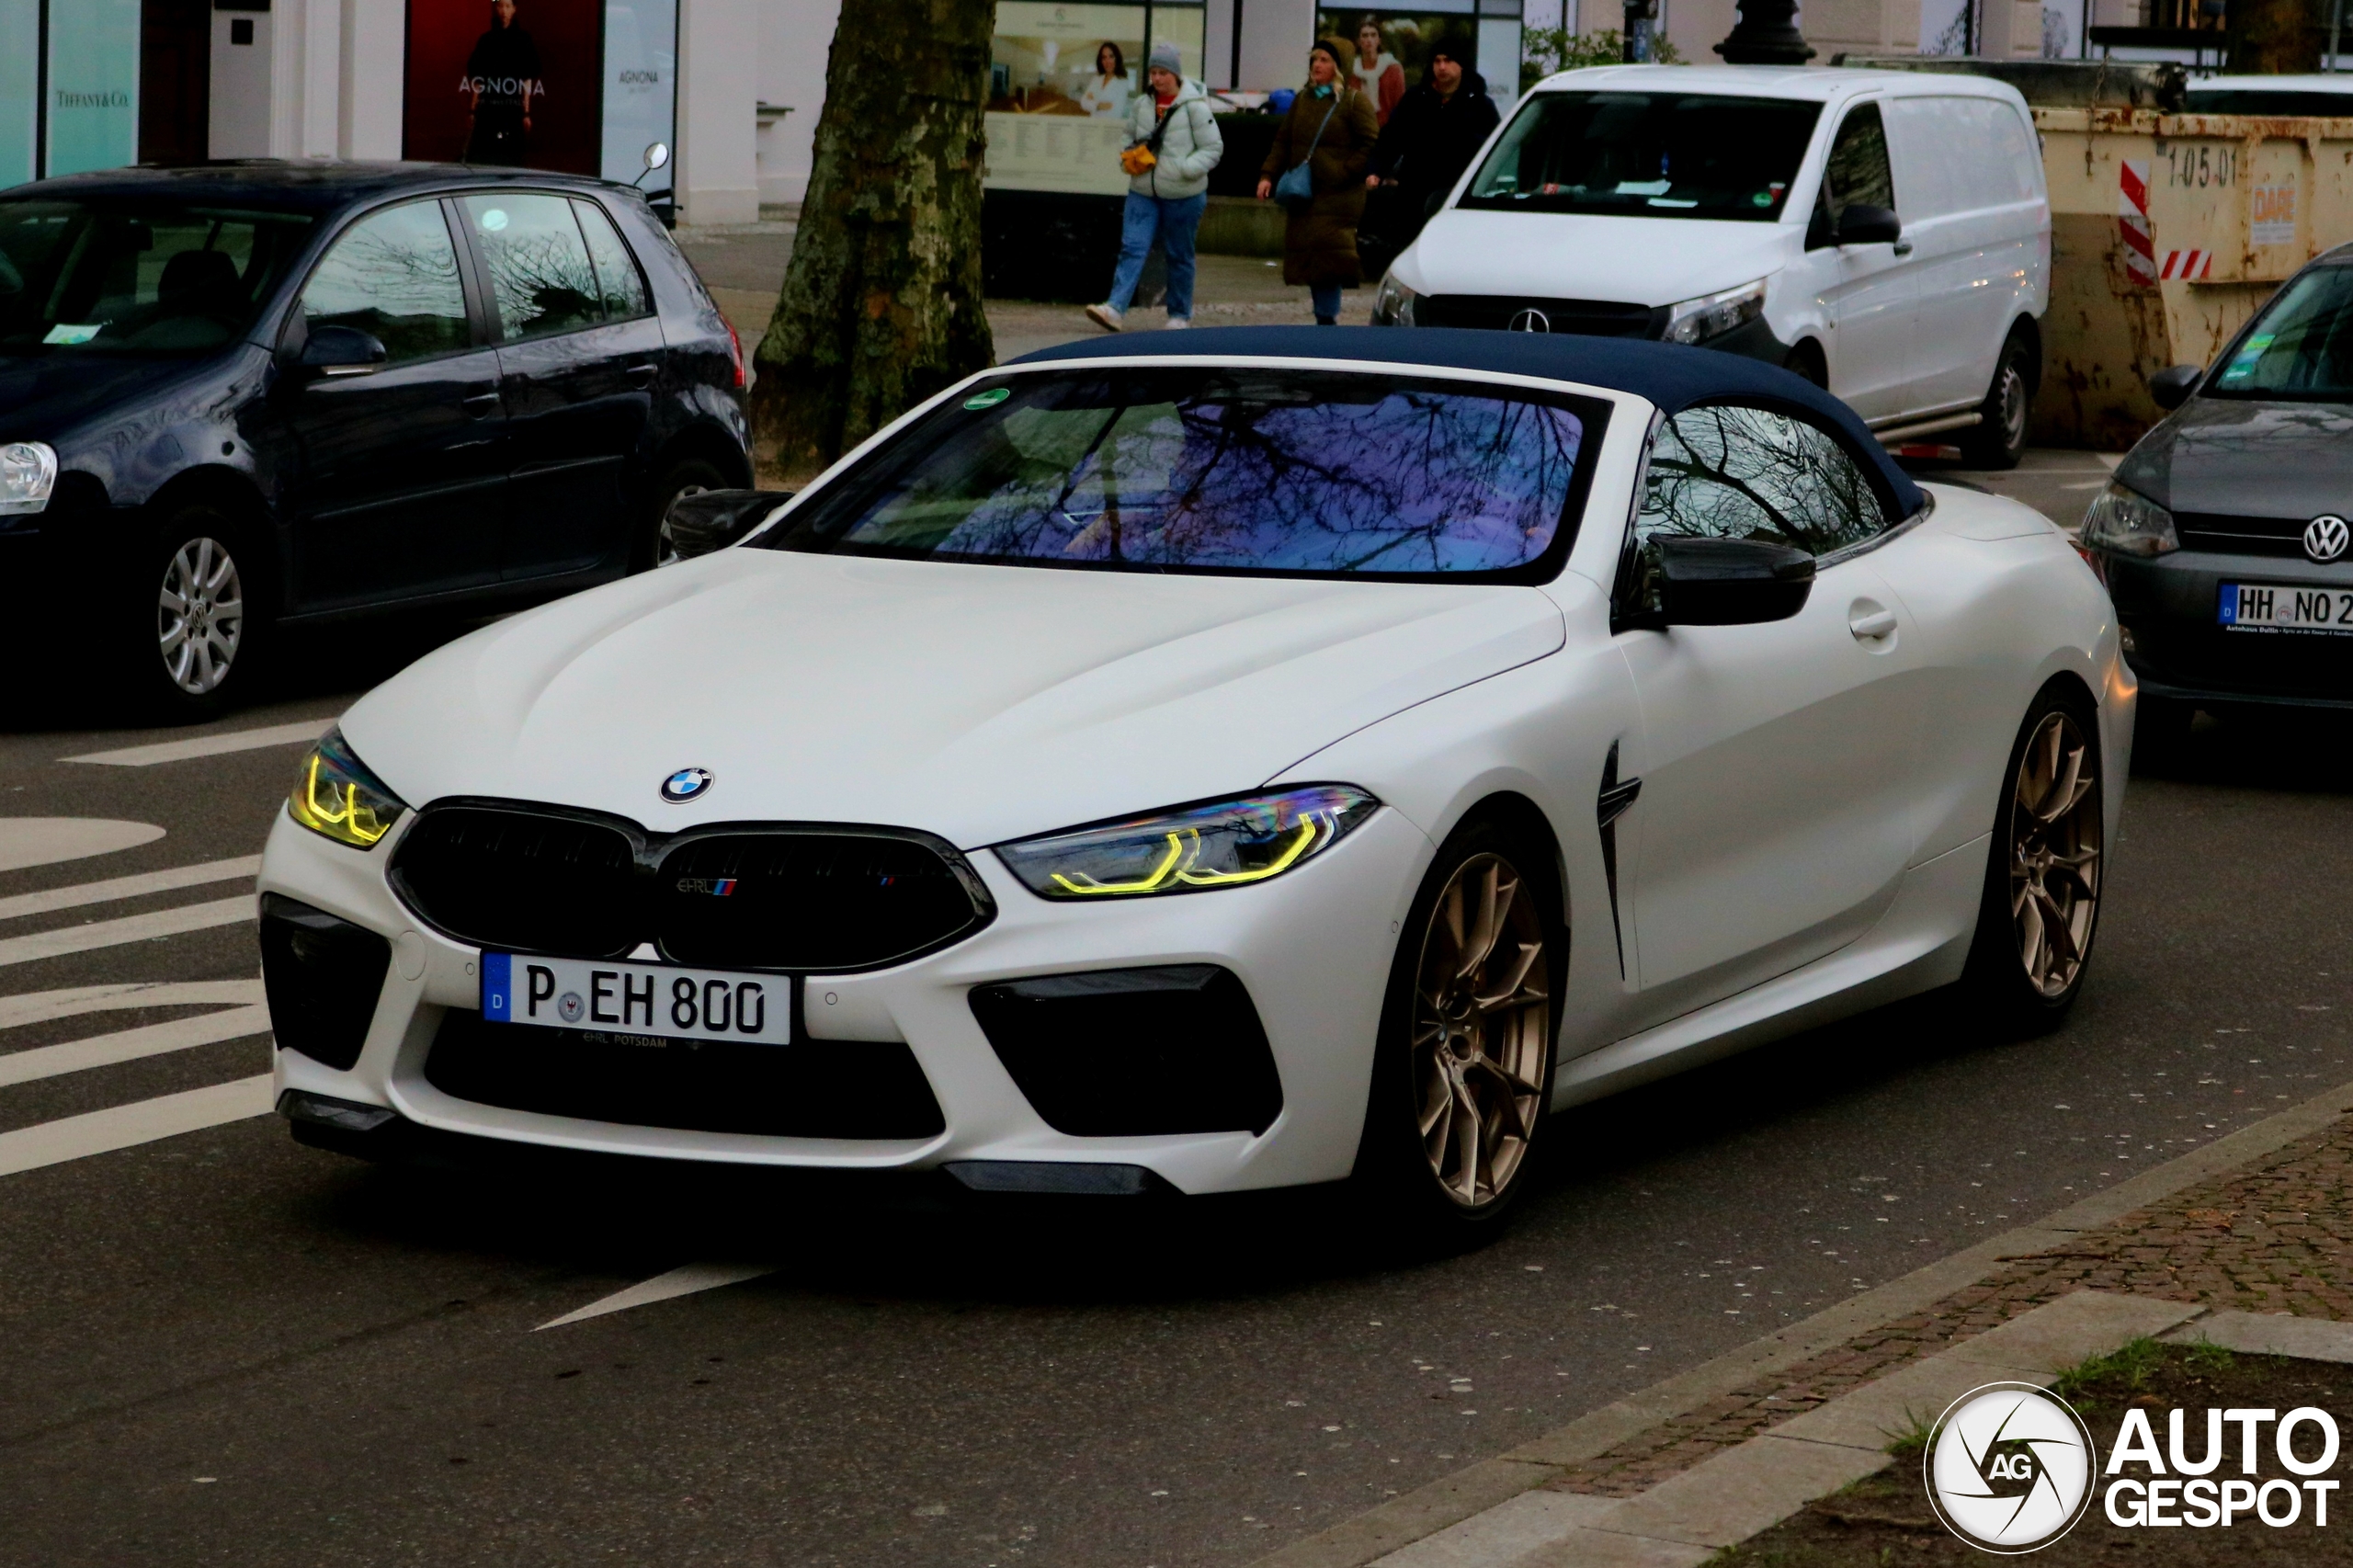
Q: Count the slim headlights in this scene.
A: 2